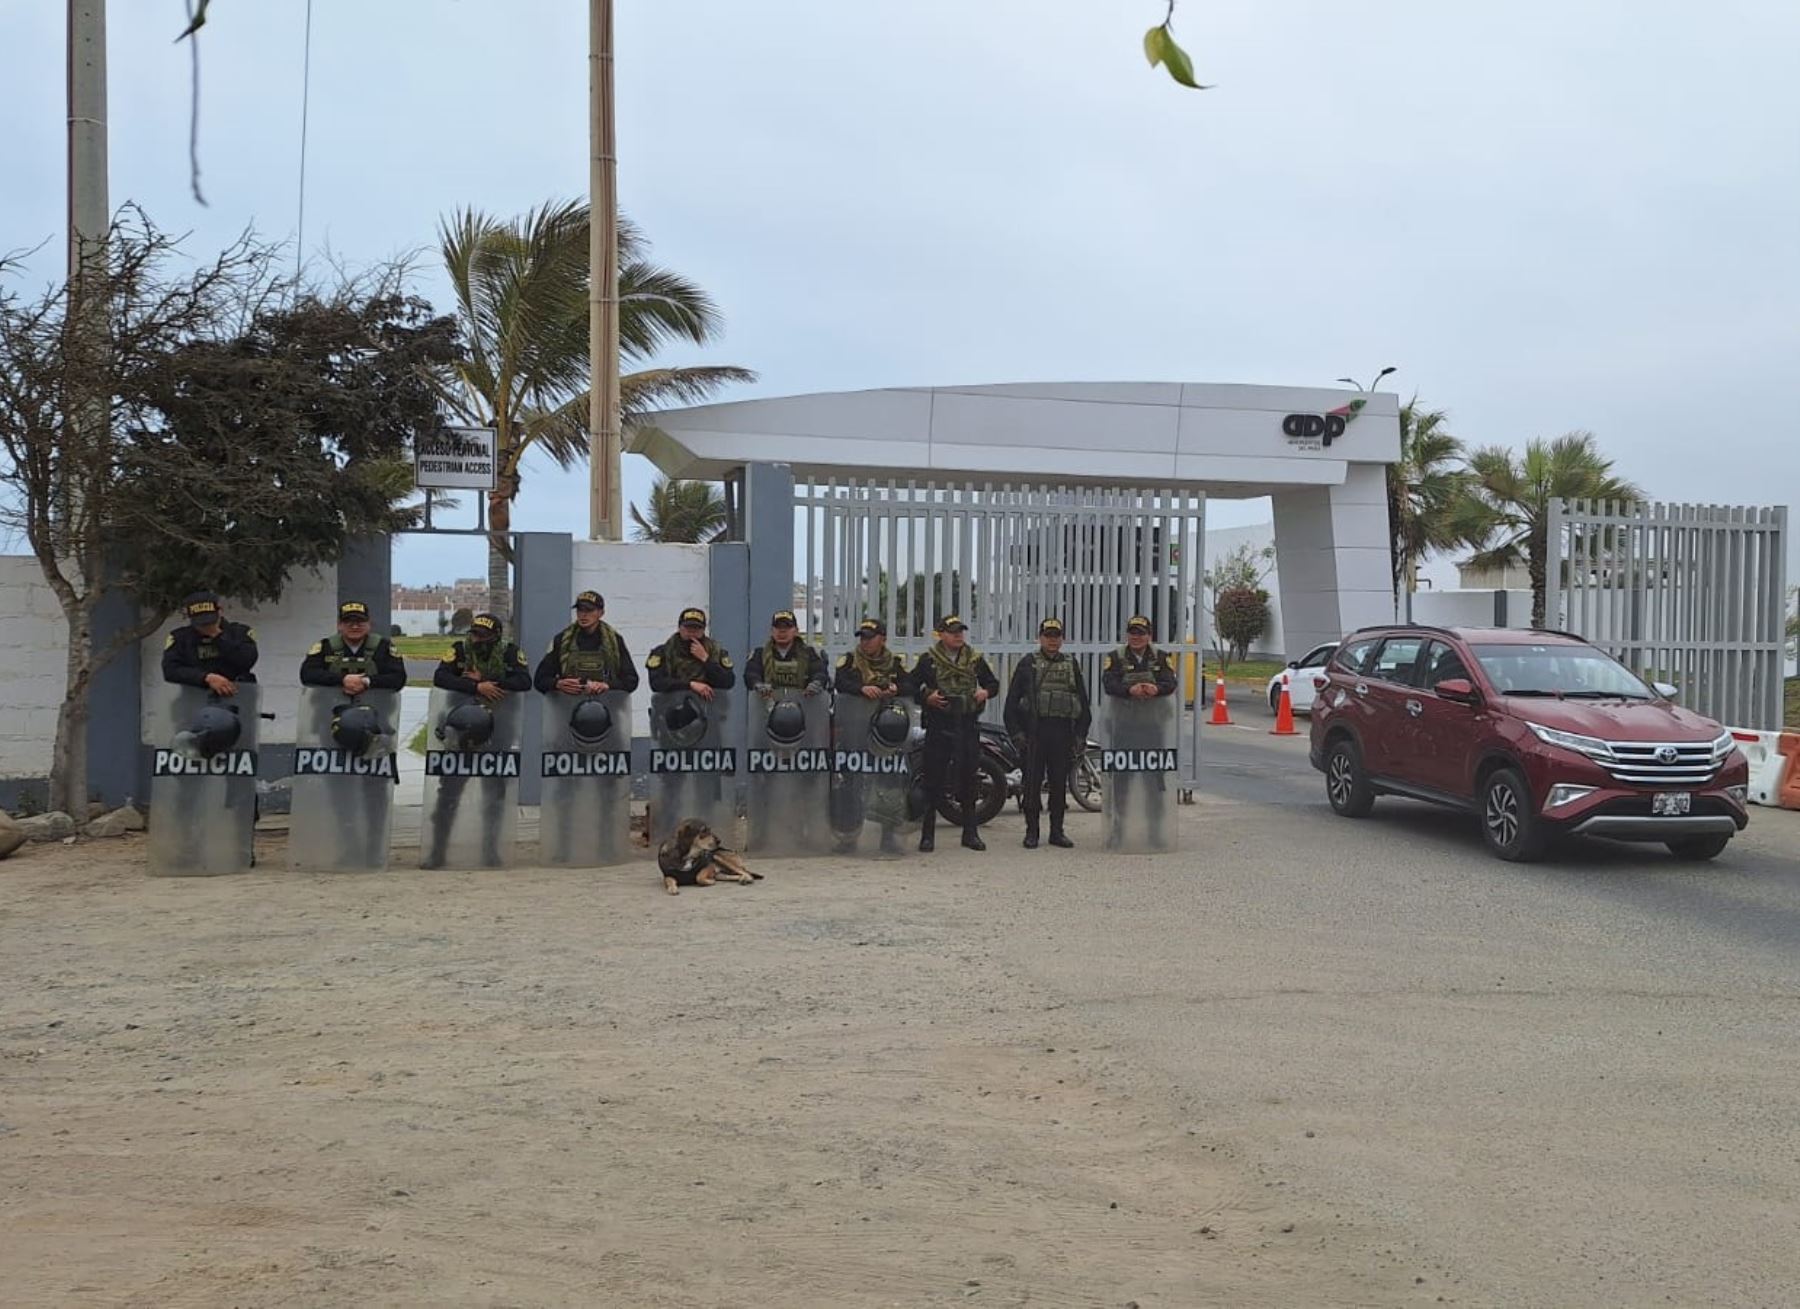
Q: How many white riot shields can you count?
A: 8